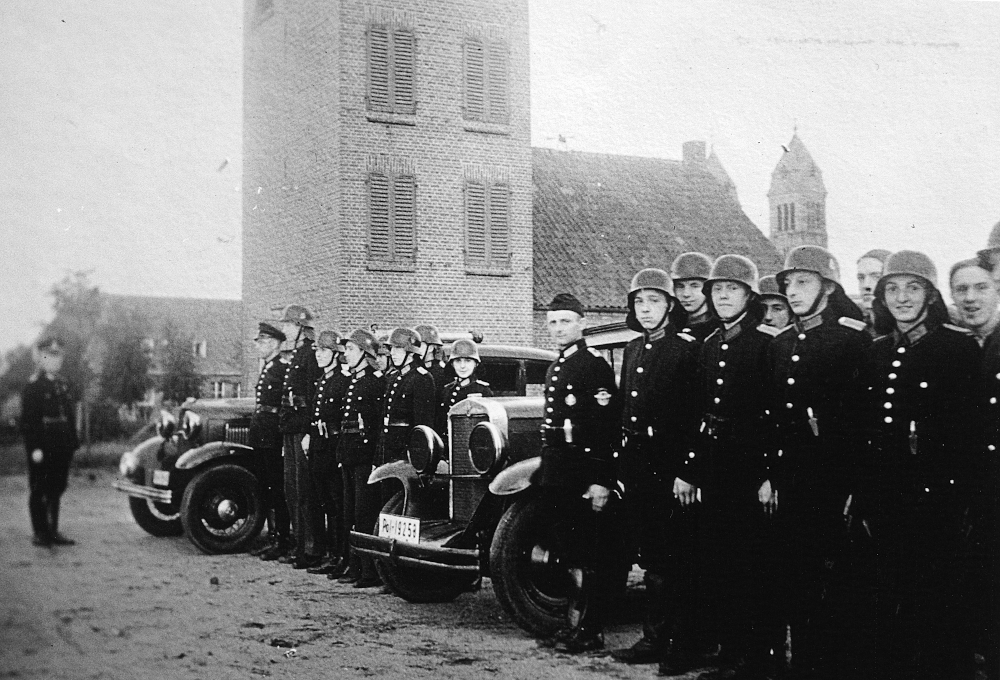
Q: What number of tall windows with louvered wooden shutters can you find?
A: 4